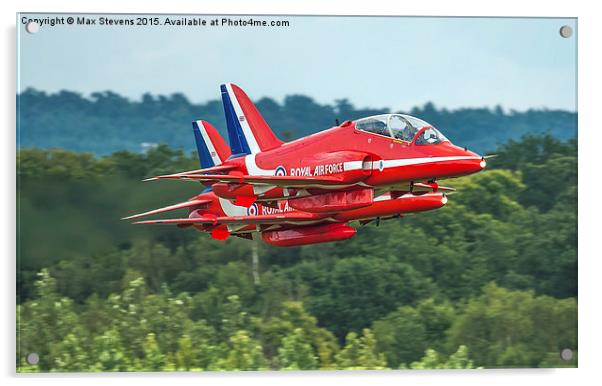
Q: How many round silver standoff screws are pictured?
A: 4